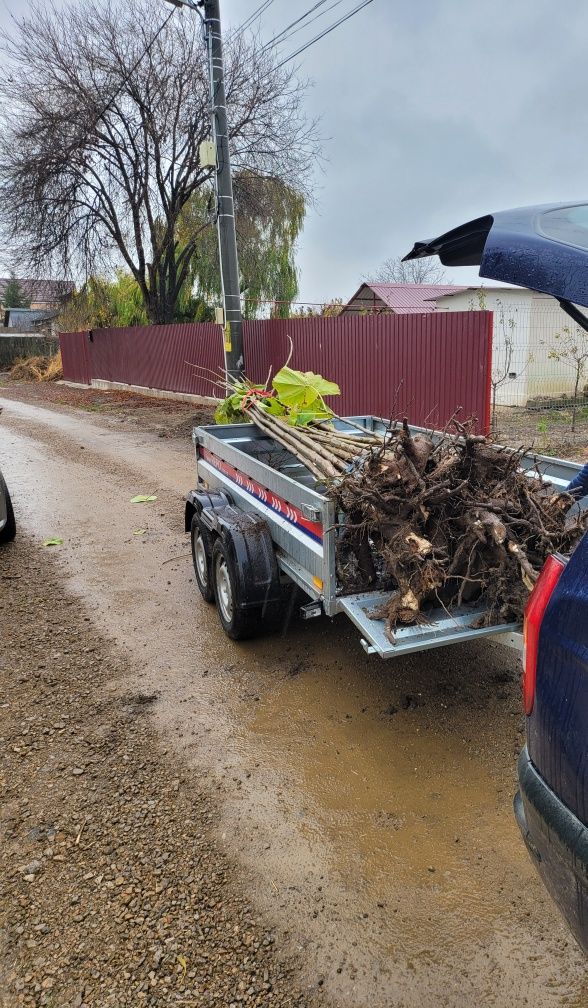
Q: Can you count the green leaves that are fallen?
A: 3